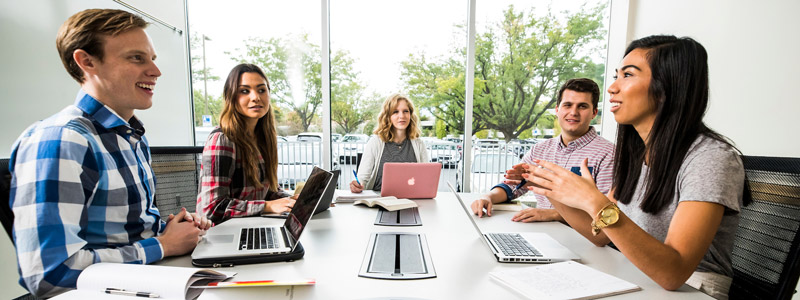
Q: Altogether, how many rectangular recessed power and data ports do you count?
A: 2